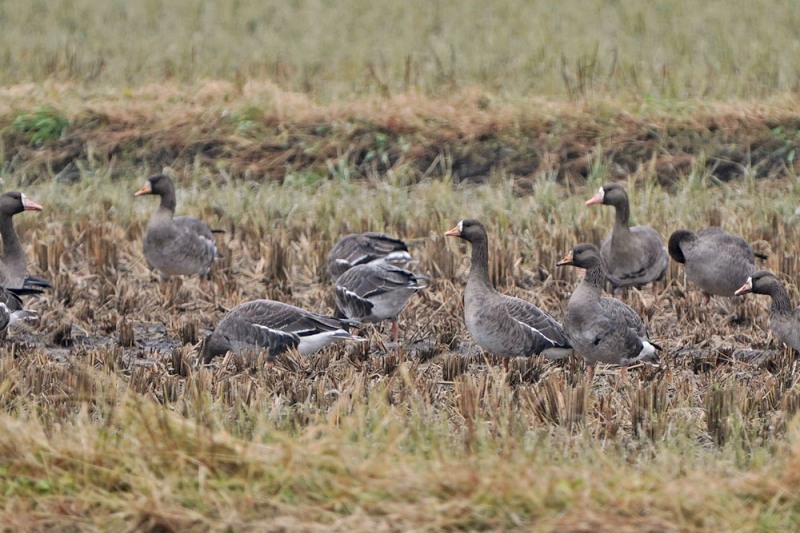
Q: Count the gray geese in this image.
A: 11